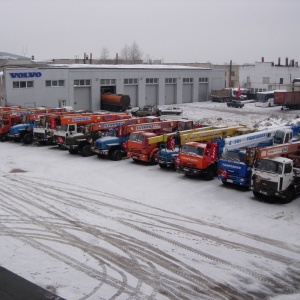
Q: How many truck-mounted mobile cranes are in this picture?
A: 11